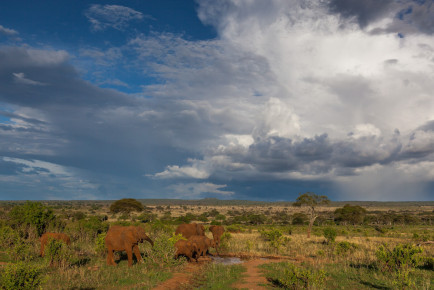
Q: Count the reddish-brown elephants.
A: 6